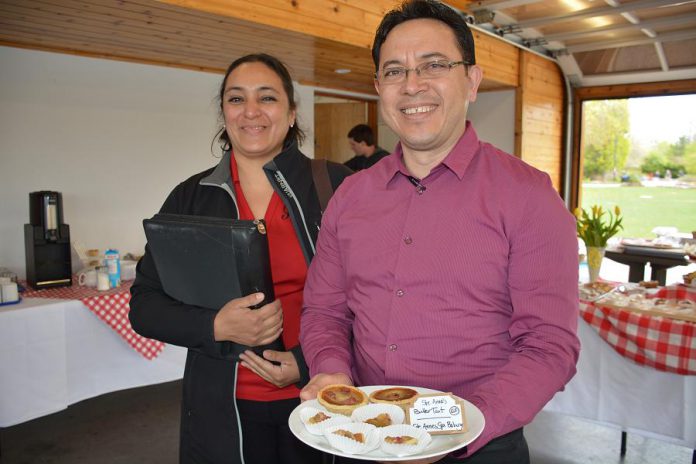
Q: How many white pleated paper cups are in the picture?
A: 4